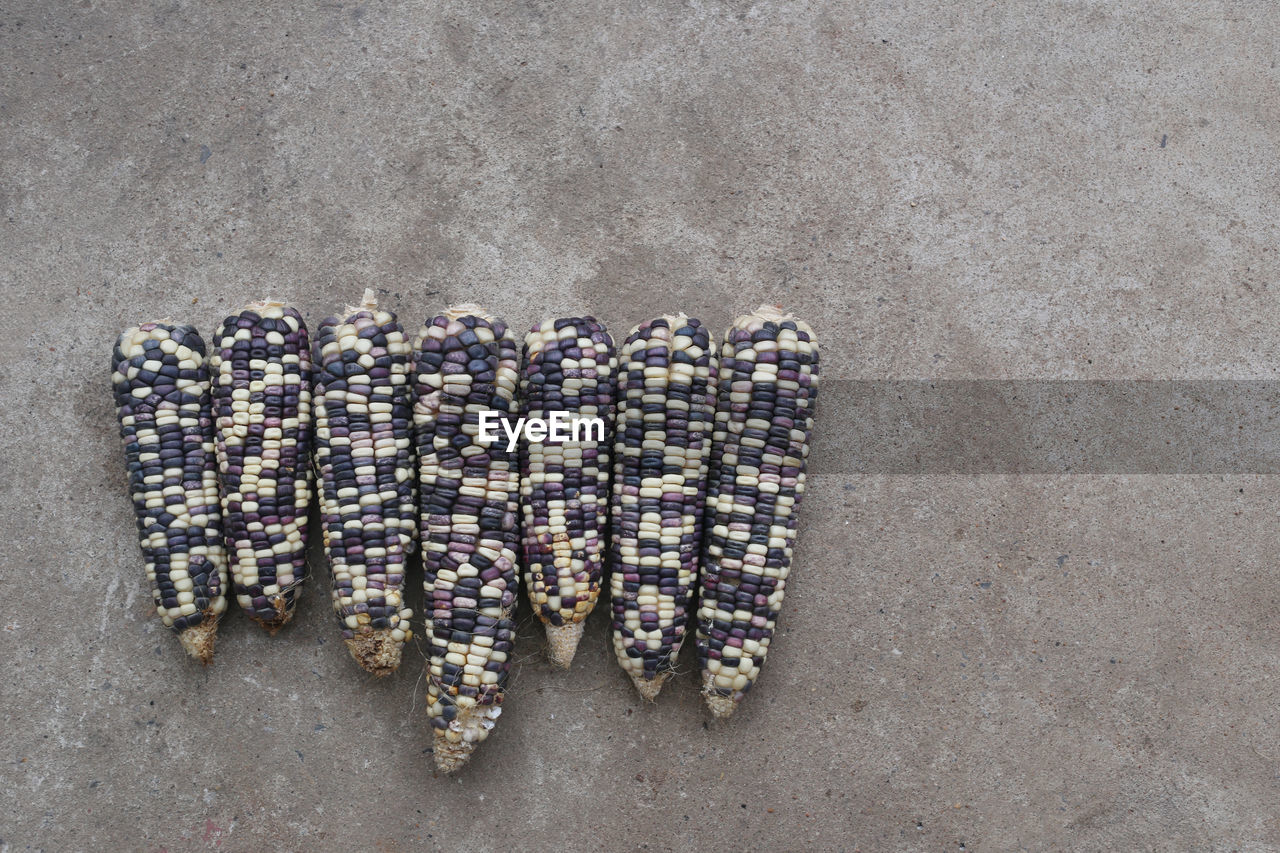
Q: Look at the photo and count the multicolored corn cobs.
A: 7